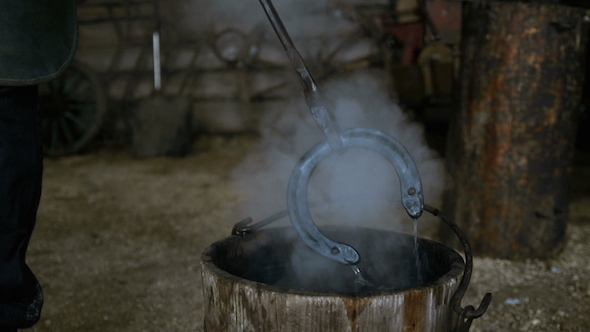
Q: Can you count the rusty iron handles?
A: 1